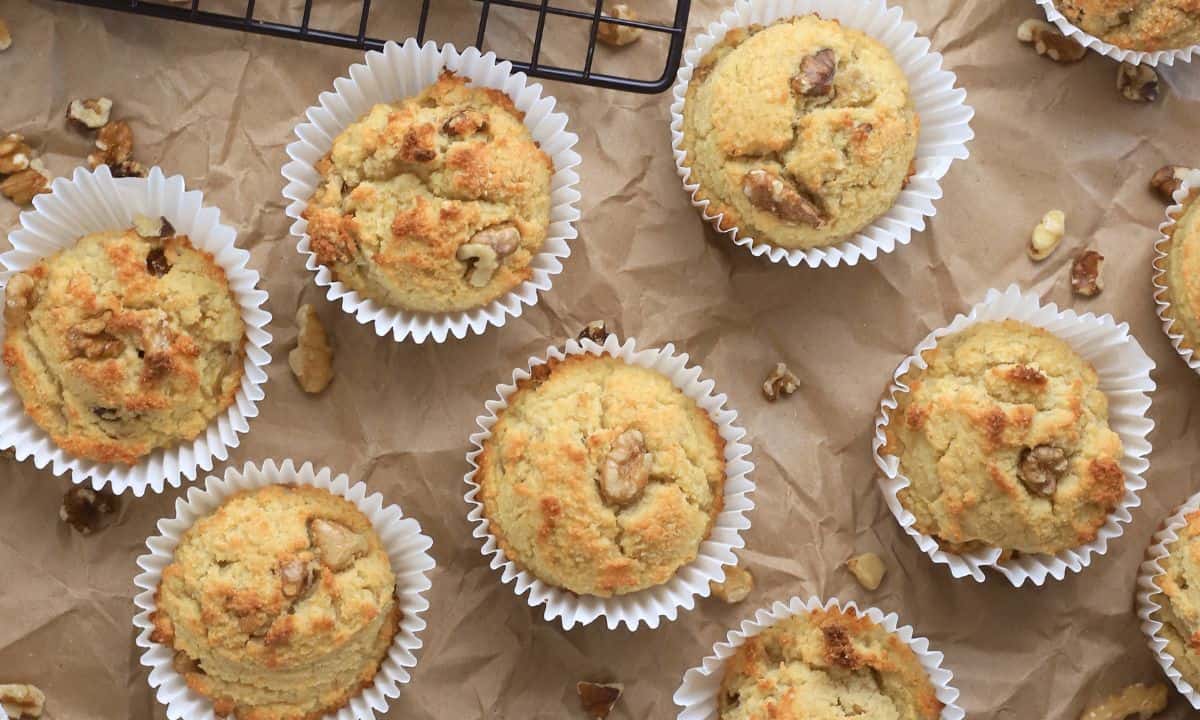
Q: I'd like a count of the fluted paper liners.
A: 10